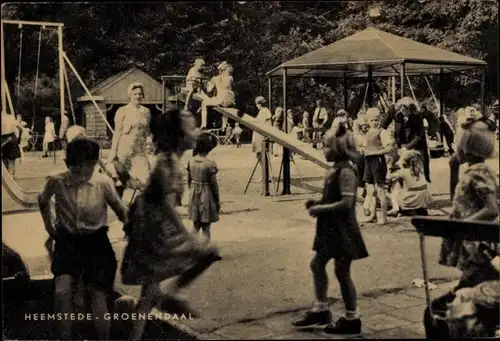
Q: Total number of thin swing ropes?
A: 2